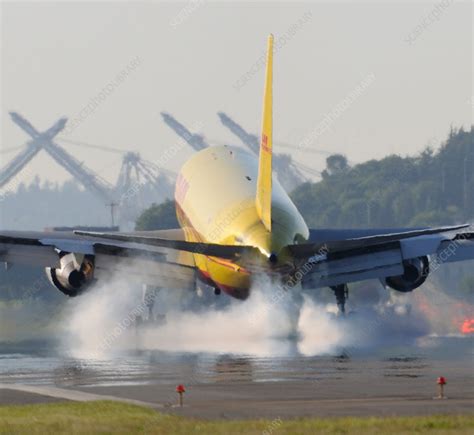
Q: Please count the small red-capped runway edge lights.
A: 2